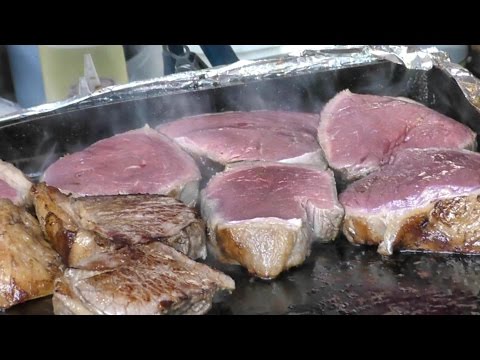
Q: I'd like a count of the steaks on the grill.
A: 9